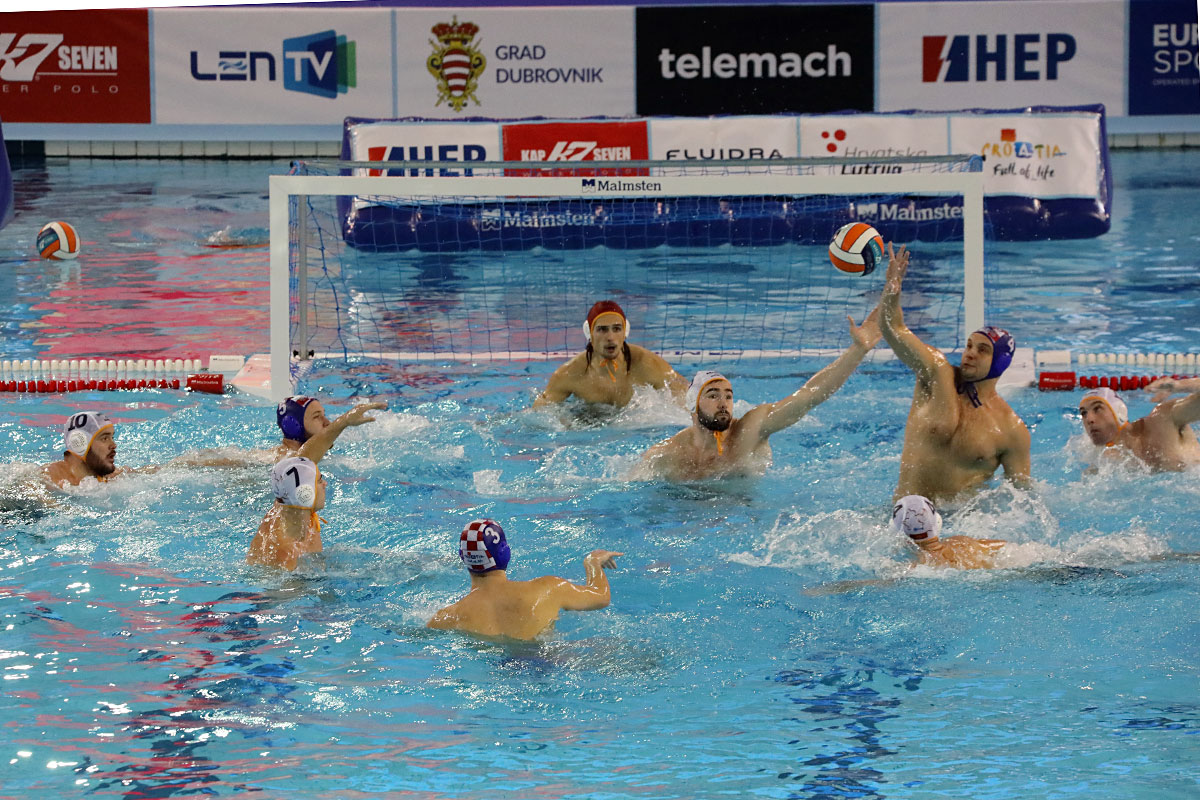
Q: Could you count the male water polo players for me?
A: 9